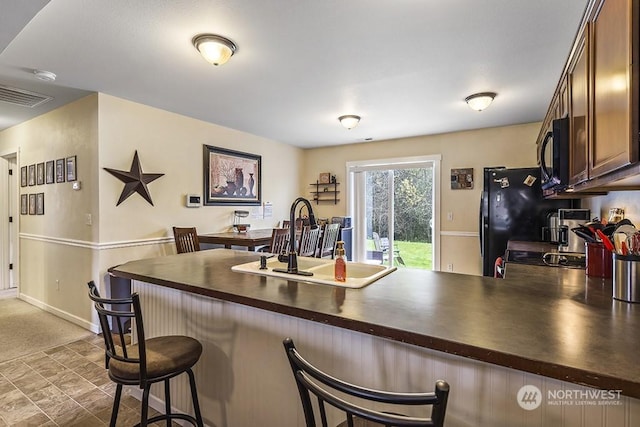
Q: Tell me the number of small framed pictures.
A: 9